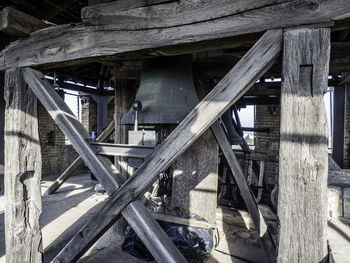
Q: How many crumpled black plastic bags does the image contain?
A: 1